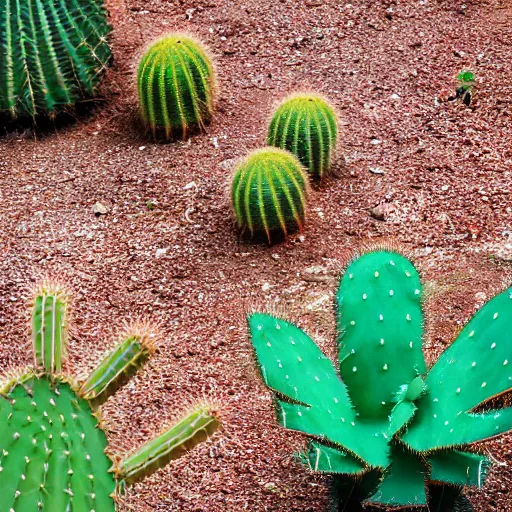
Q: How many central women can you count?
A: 0